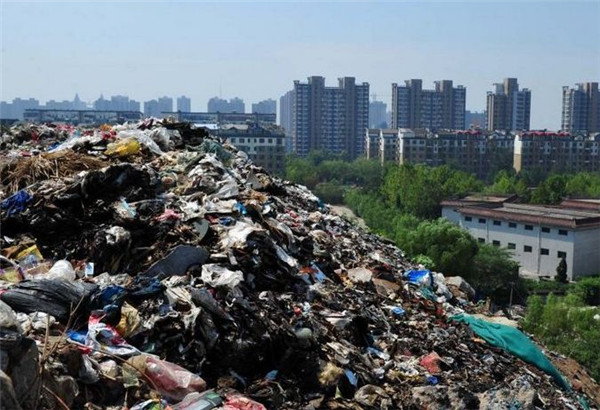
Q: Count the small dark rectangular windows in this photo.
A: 13